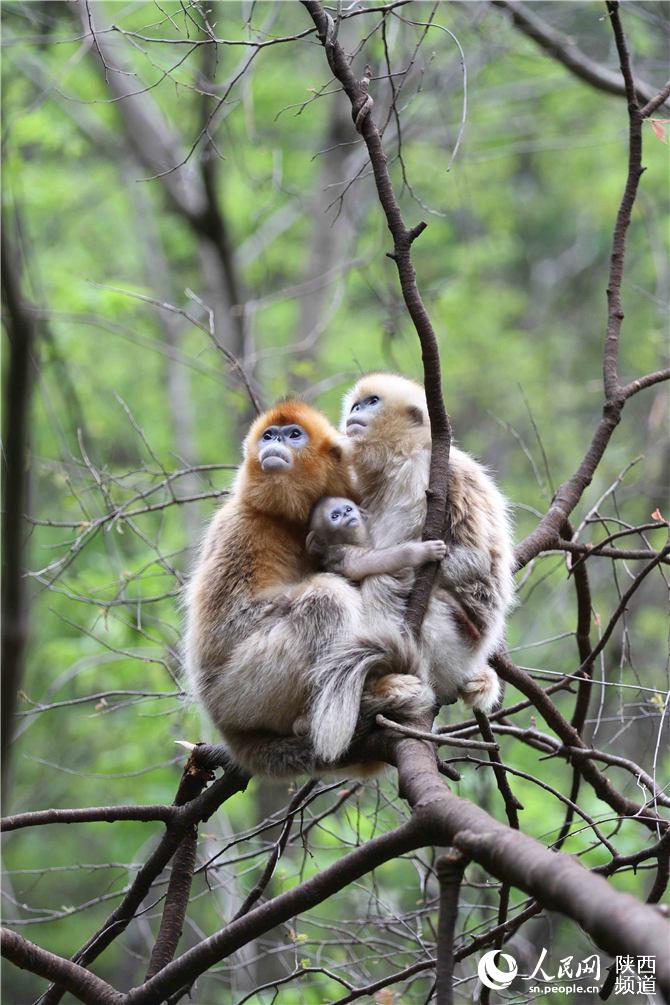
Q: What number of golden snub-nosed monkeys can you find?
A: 3